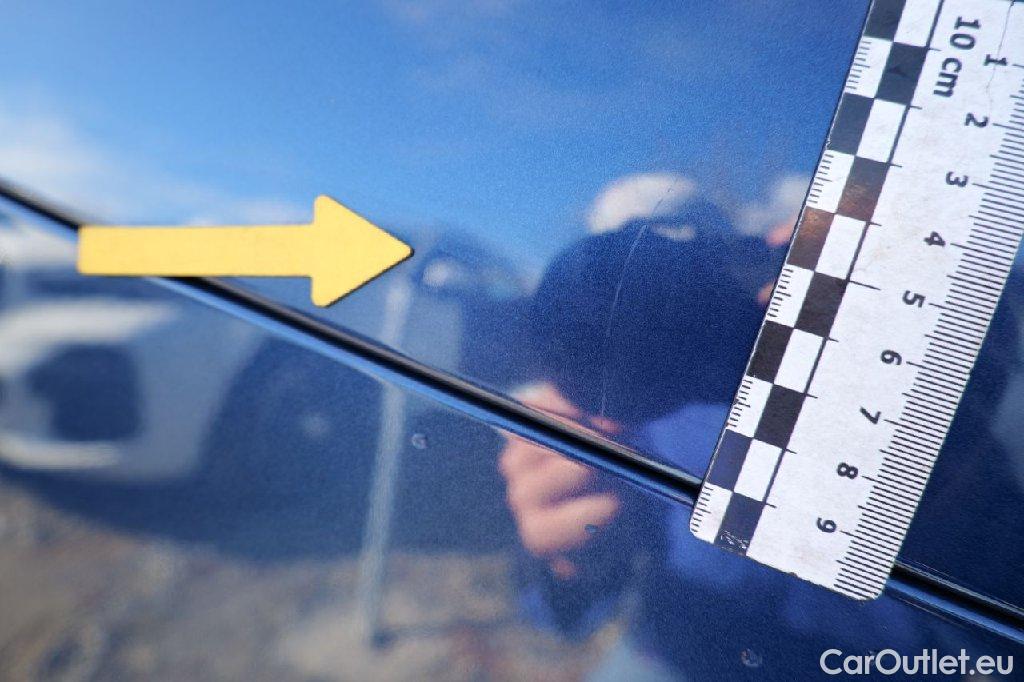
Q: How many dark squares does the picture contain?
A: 10